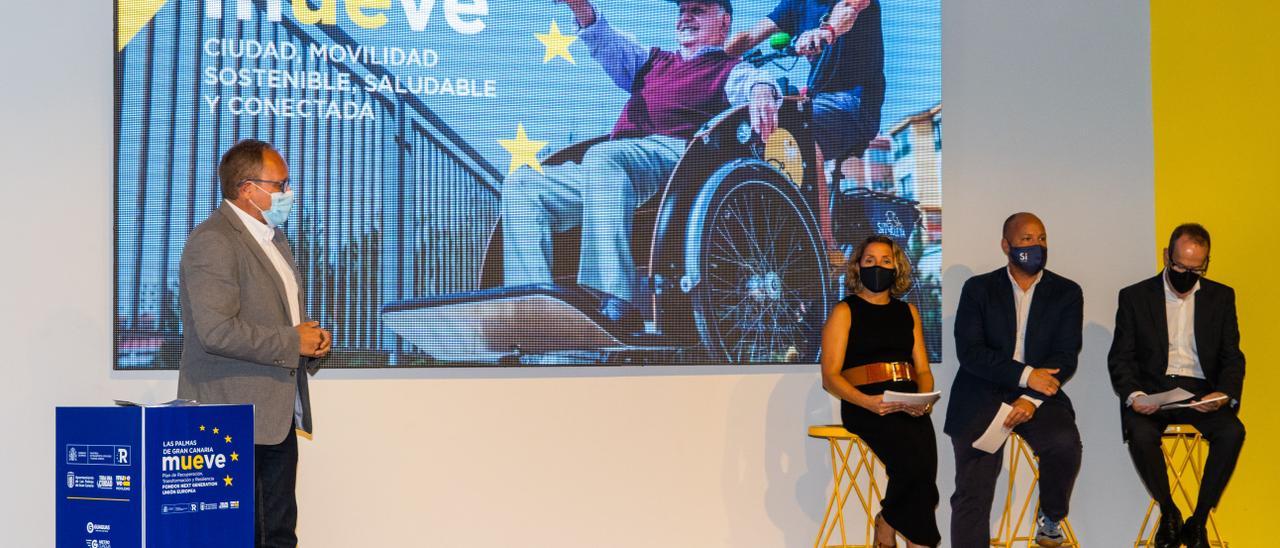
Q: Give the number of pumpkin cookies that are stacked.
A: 0